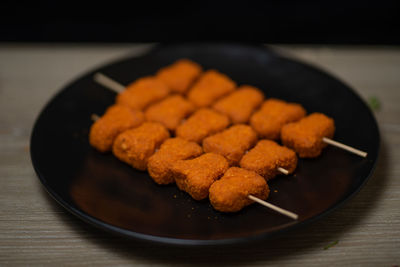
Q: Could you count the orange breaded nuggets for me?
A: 15